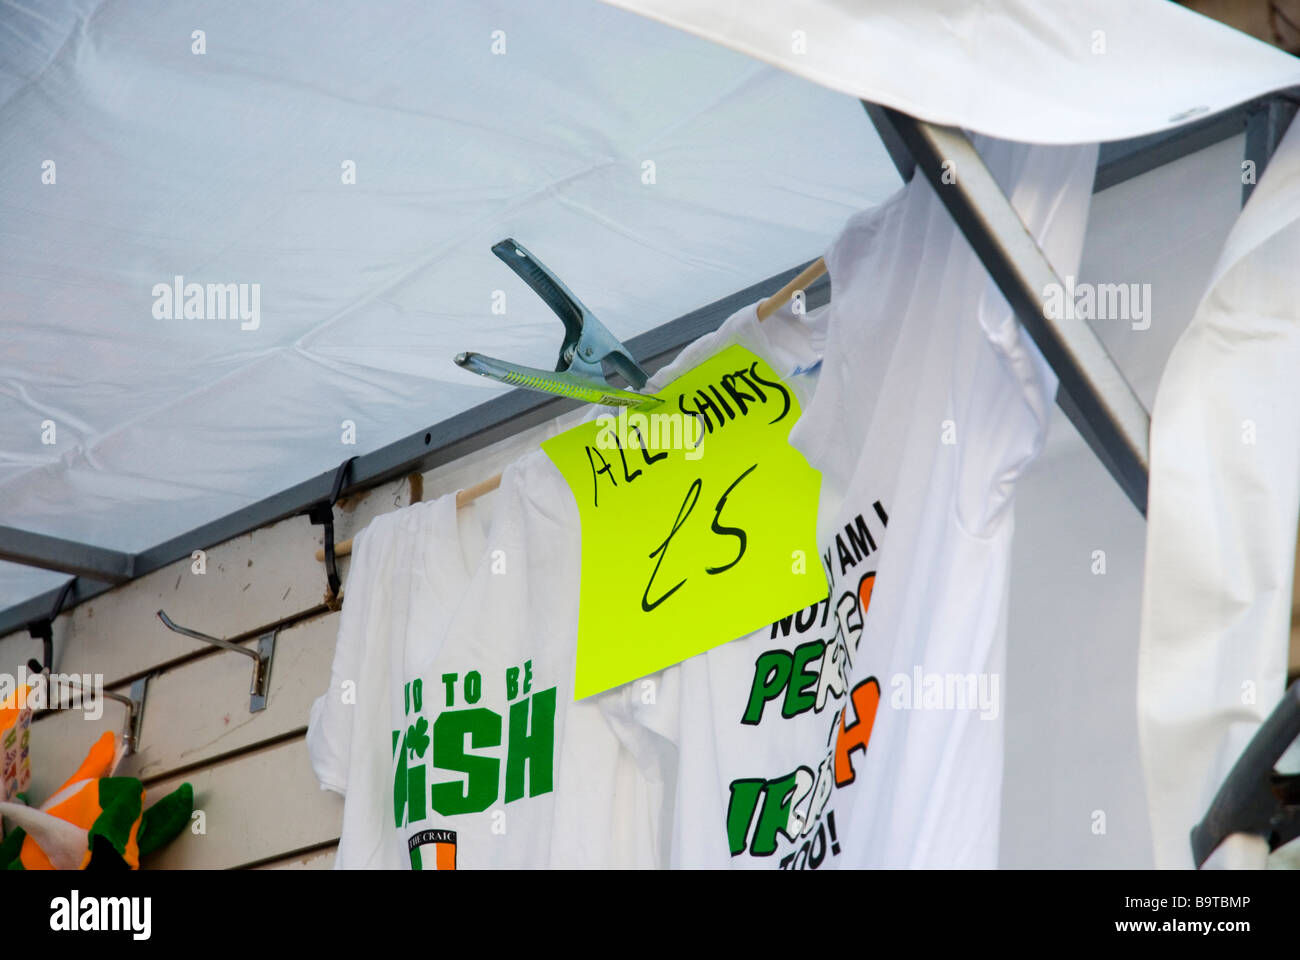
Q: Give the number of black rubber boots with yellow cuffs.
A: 0